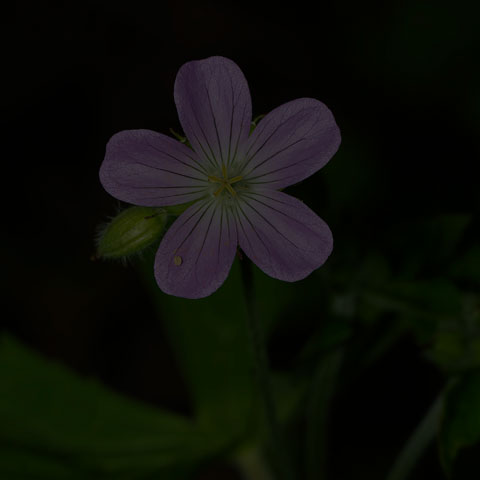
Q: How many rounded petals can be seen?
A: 5